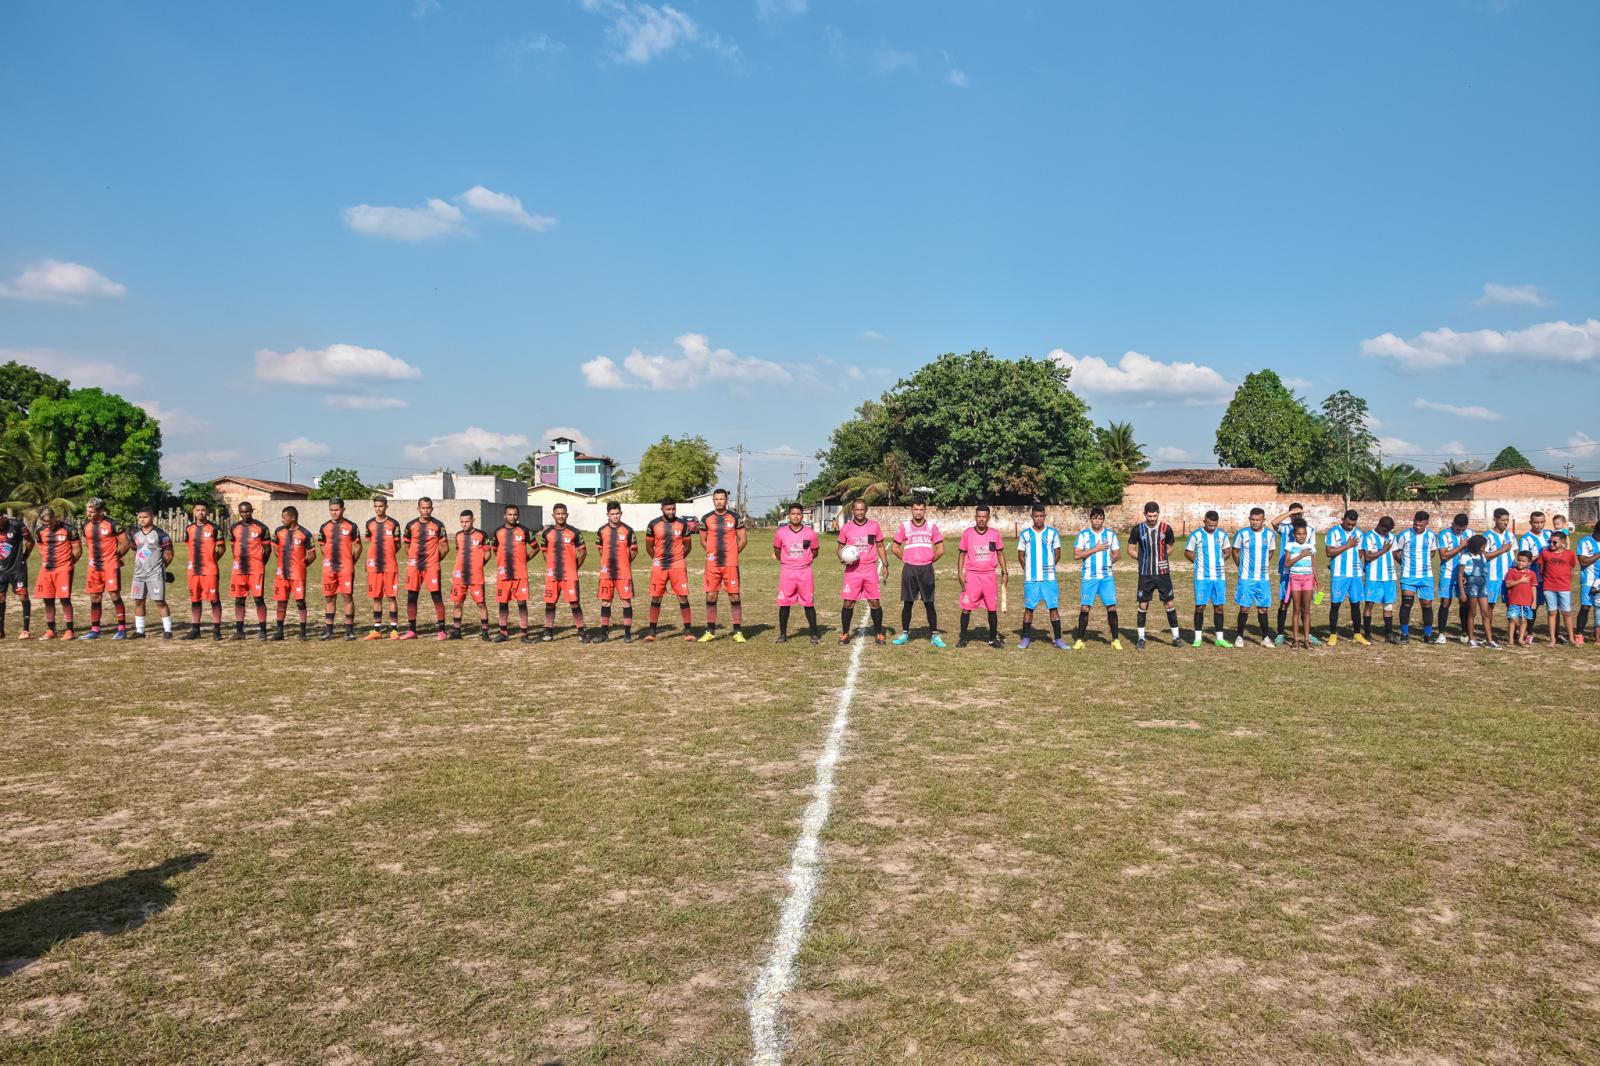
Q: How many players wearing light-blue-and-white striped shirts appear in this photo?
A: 12